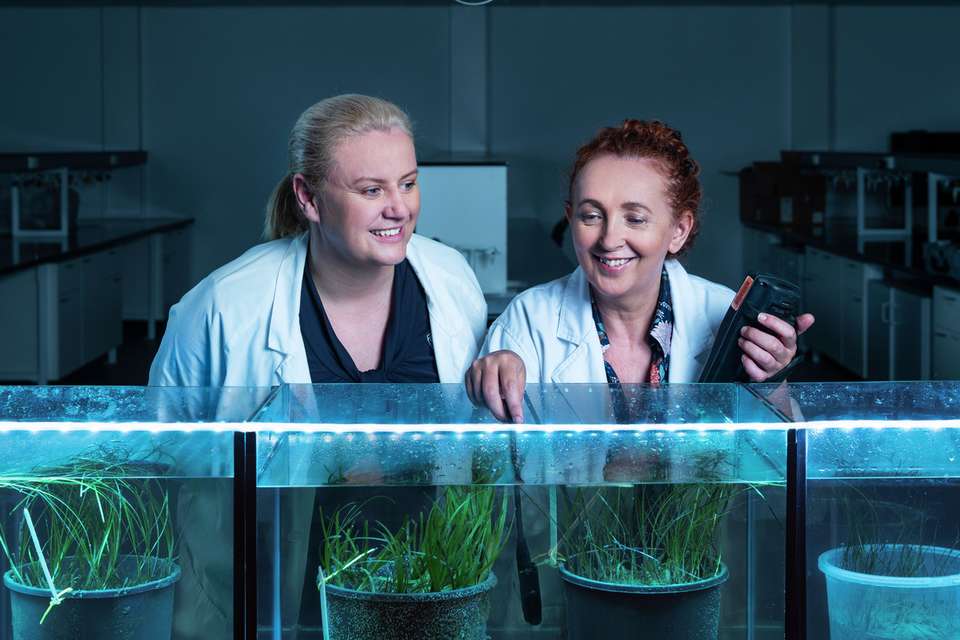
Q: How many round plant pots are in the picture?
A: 4